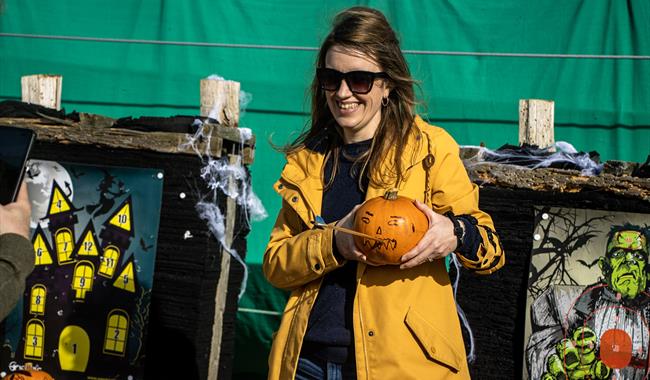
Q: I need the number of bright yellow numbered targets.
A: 12